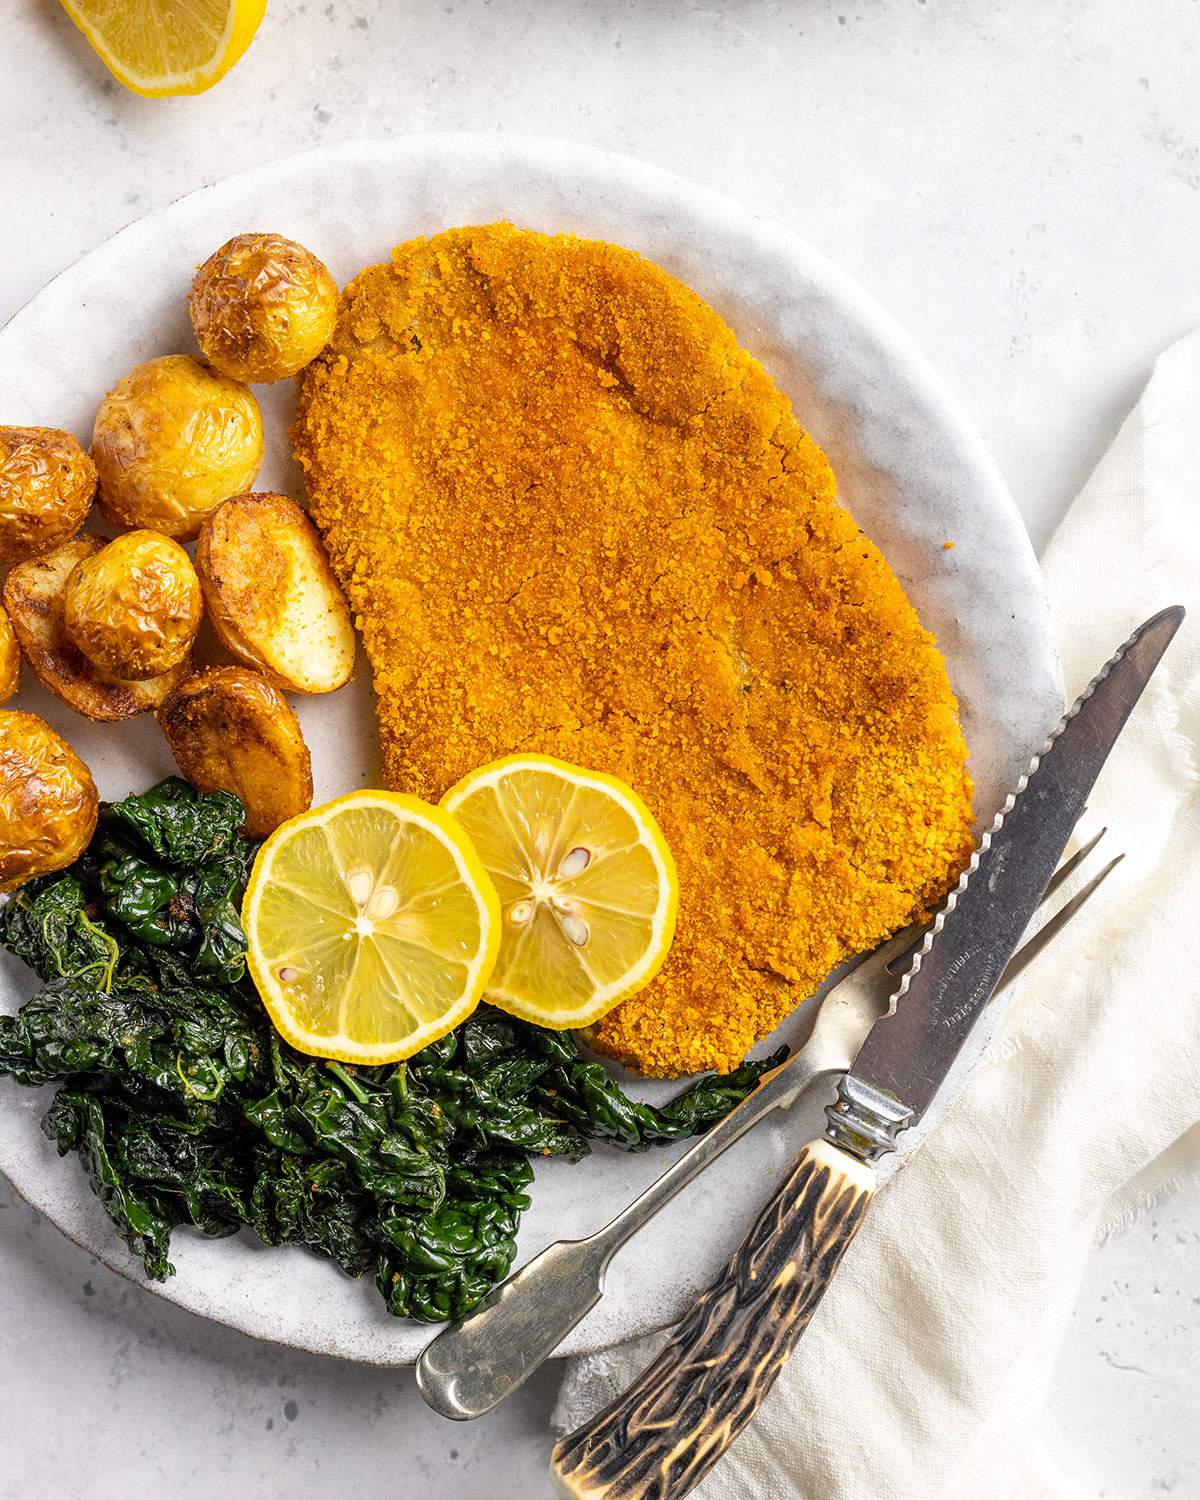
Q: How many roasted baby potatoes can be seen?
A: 9